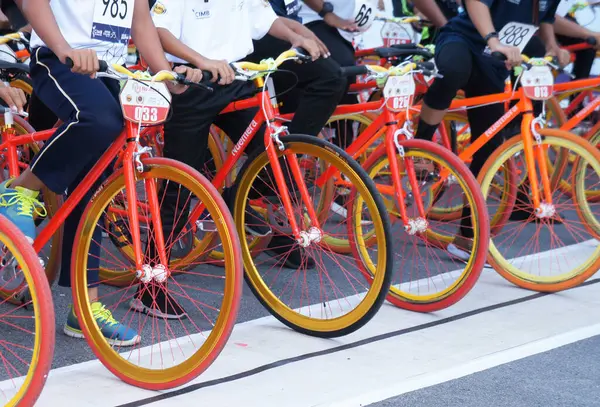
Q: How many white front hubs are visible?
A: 4